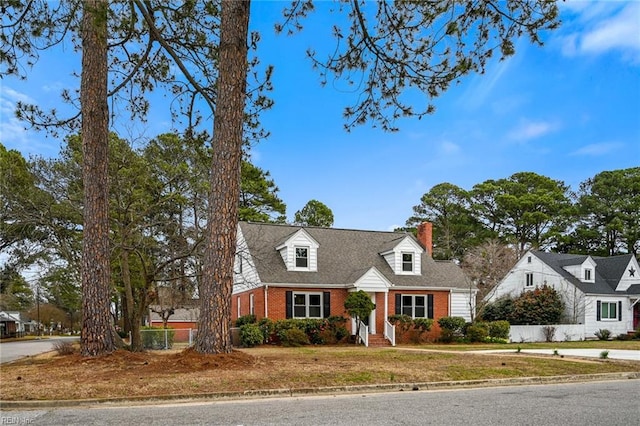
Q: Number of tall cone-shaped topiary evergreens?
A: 0